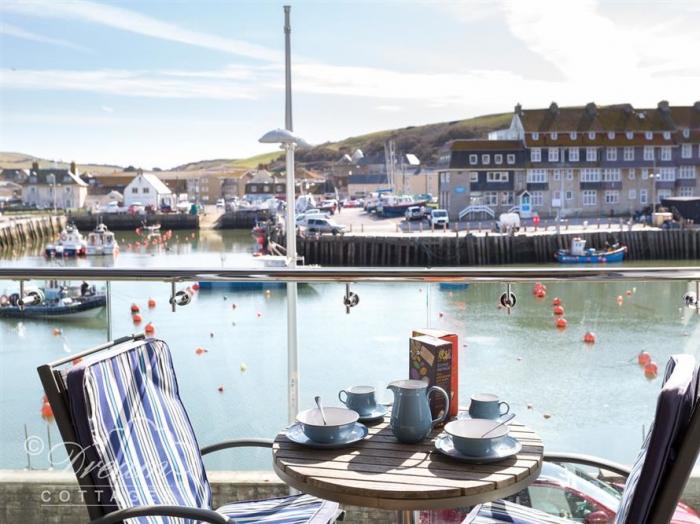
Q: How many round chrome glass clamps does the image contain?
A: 5